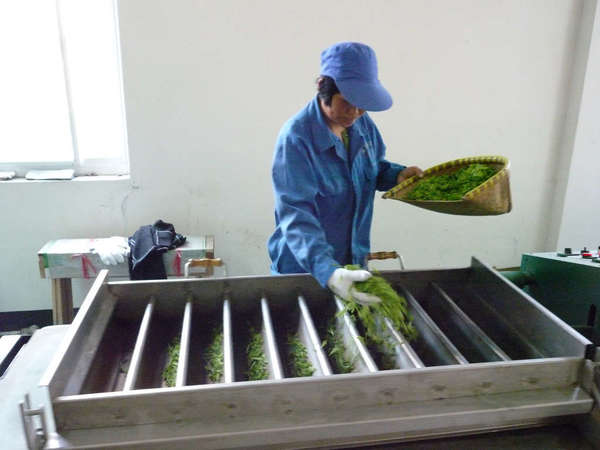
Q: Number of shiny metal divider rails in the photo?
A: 9